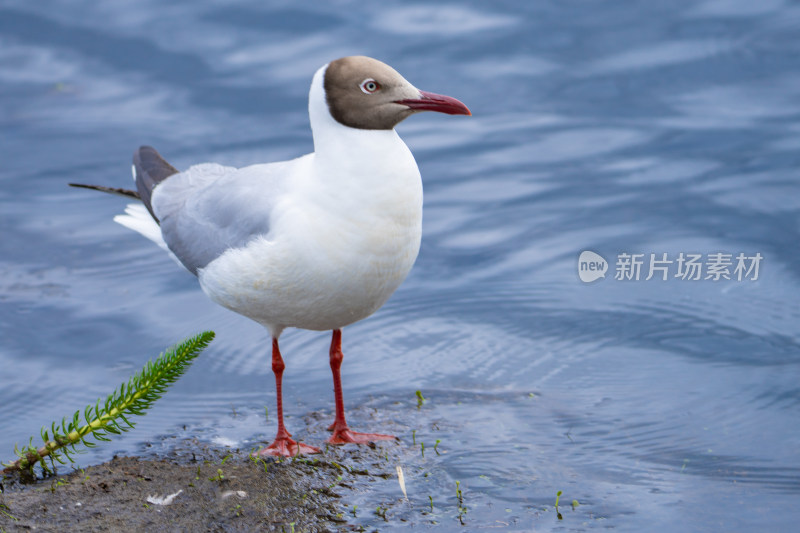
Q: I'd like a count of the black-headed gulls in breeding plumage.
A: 1